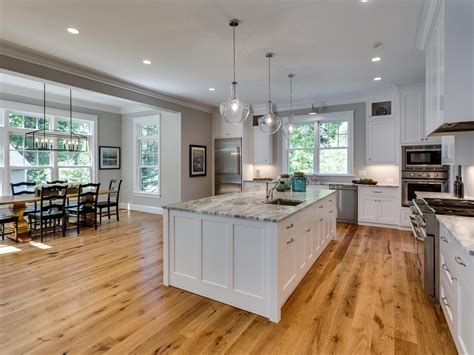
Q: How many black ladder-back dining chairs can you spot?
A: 6